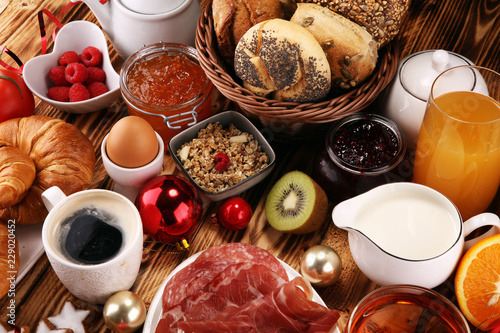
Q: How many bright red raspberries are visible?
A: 9